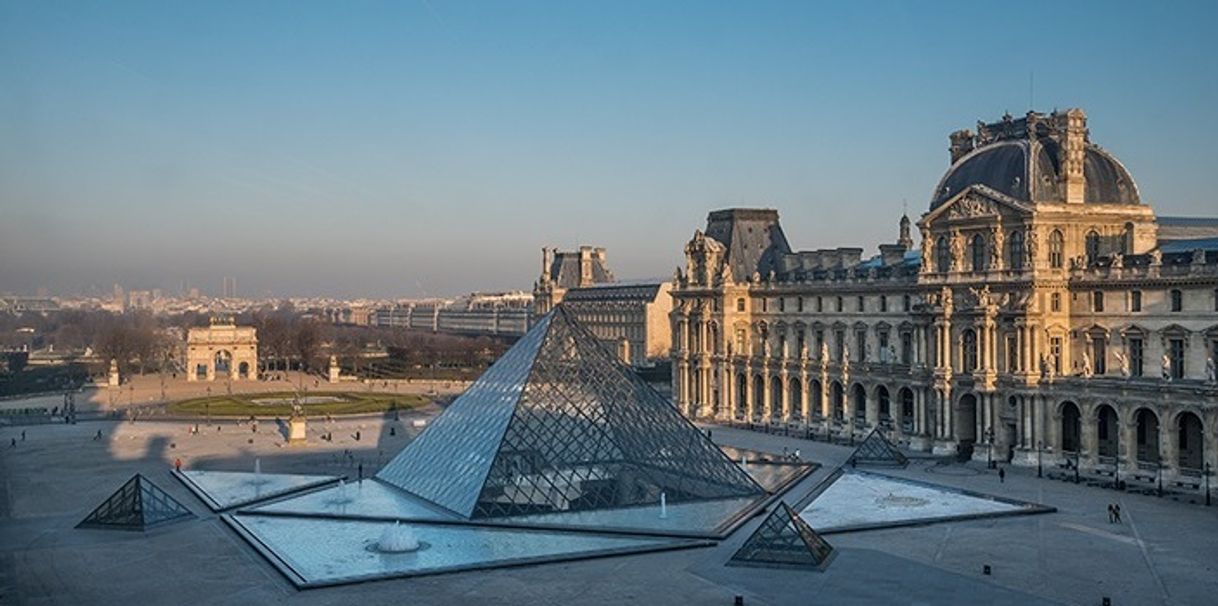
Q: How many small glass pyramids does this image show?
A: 3